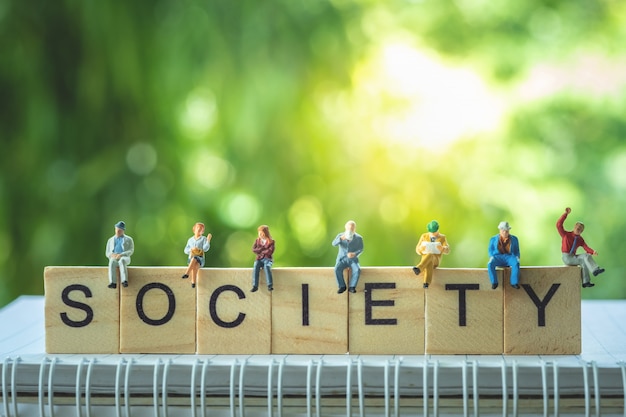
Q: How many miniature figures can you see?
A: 7